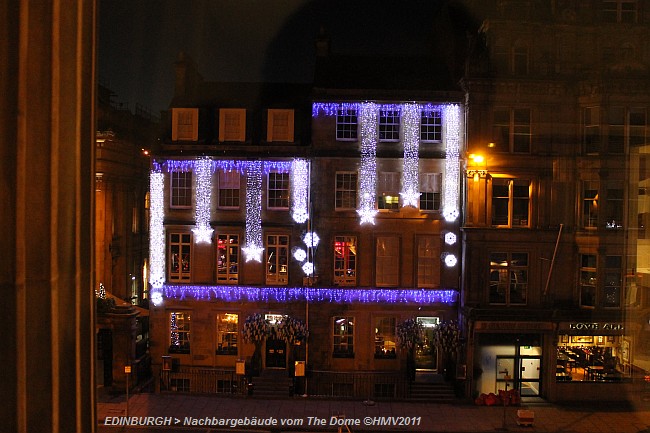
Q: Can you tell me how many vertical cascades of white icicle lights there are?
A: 7